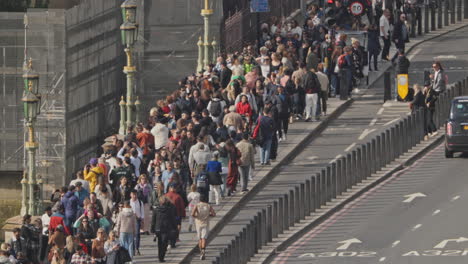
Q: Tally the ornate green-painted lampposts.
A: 3